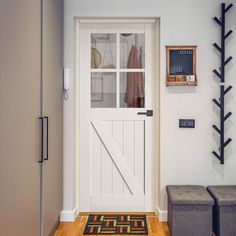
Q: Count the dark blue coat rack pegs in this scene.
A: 12